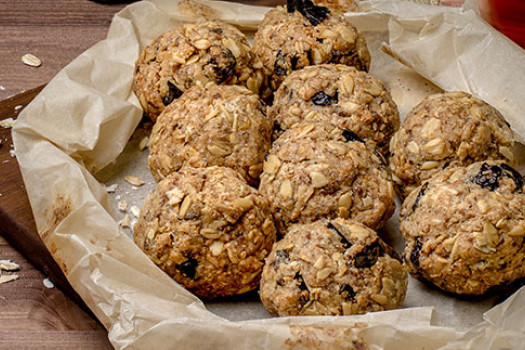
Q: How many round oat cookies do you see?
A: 9